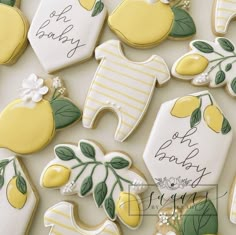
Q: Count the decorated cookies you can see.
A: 13